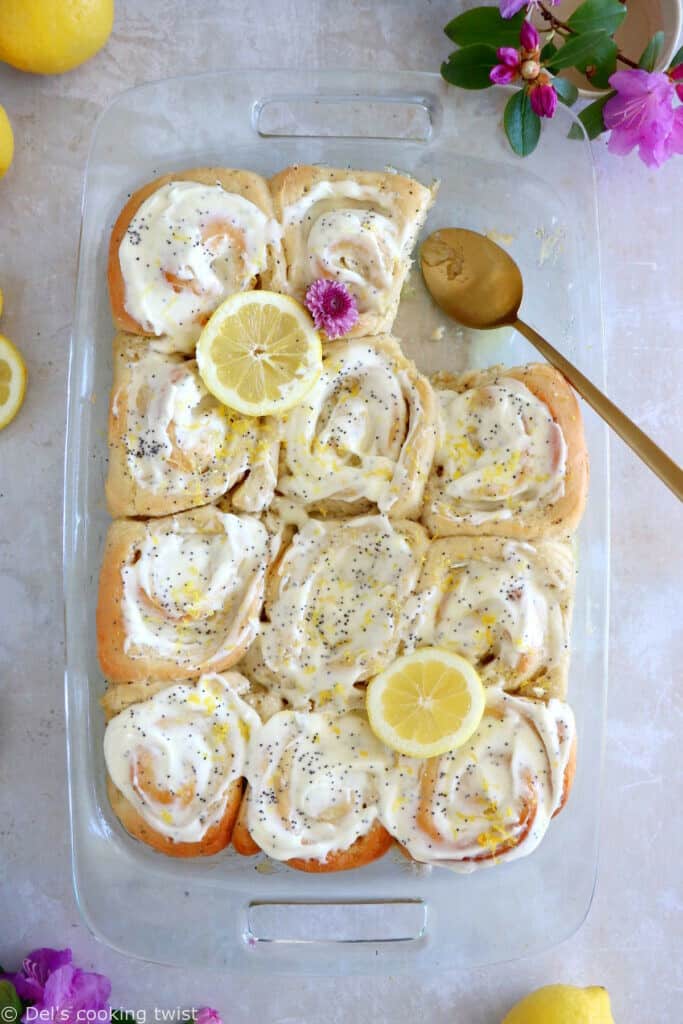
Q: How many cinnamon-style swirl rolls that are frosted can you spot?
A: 11